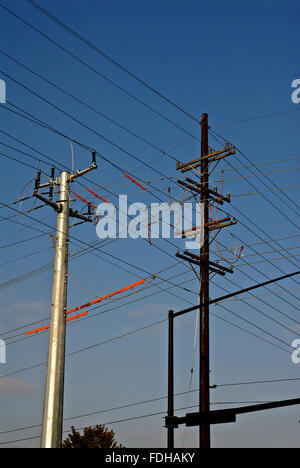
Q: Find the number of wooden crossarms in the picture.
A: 8